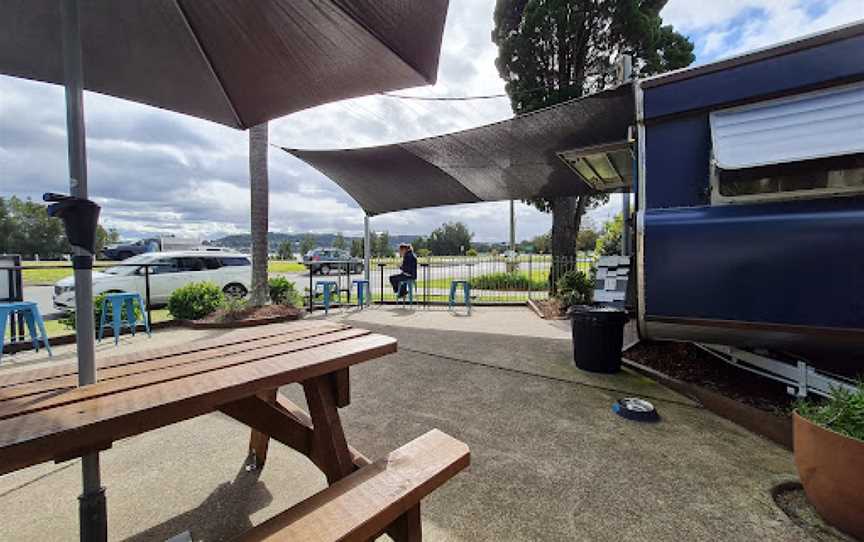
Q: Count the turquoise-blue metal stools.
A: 6